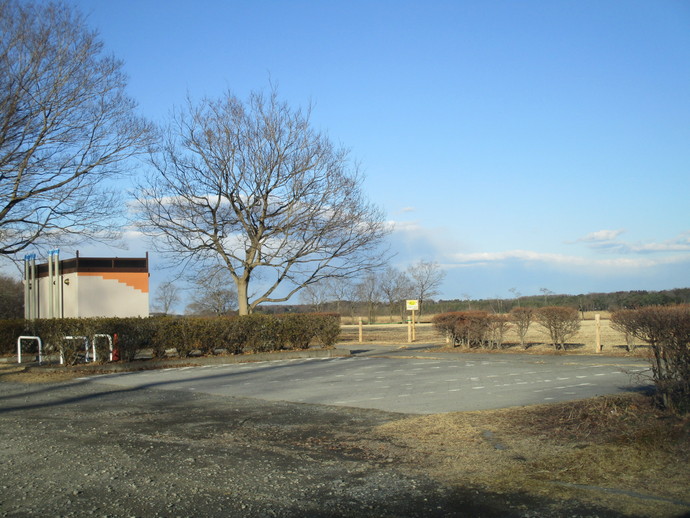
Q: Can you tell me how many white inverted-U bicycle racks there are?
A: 3